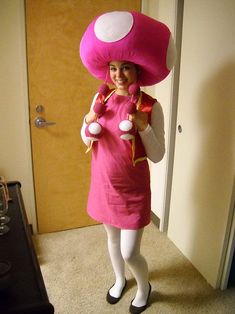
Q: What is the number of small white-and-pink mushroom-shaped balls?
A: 2